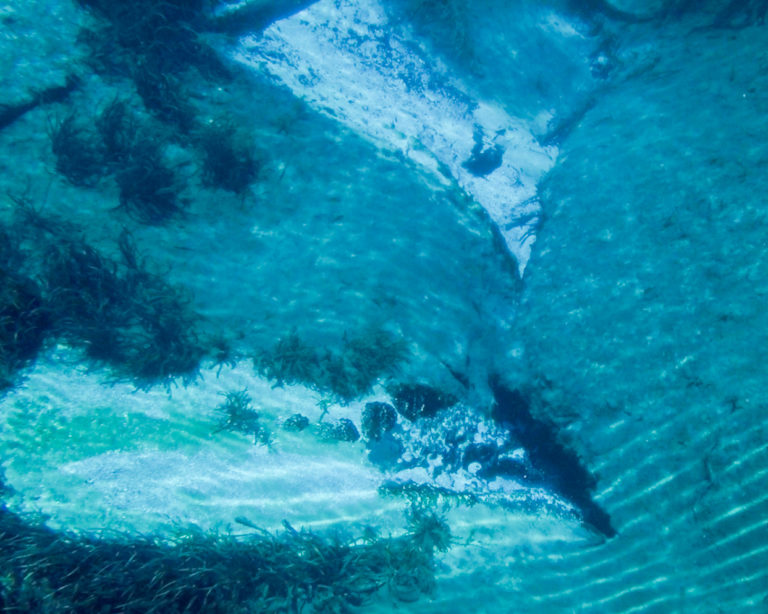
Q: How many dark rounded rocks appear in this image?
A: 4